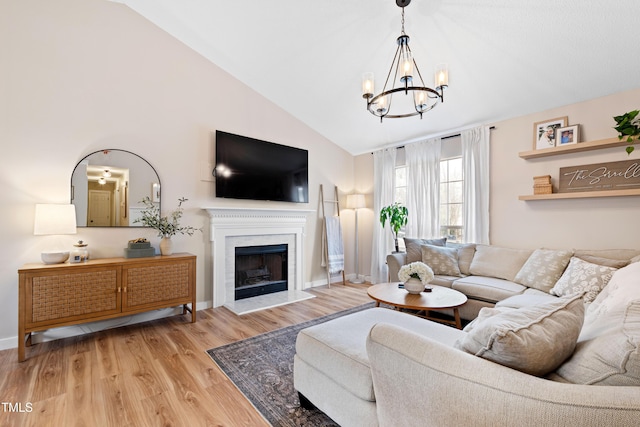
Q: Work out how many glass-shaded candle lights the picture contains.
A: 5